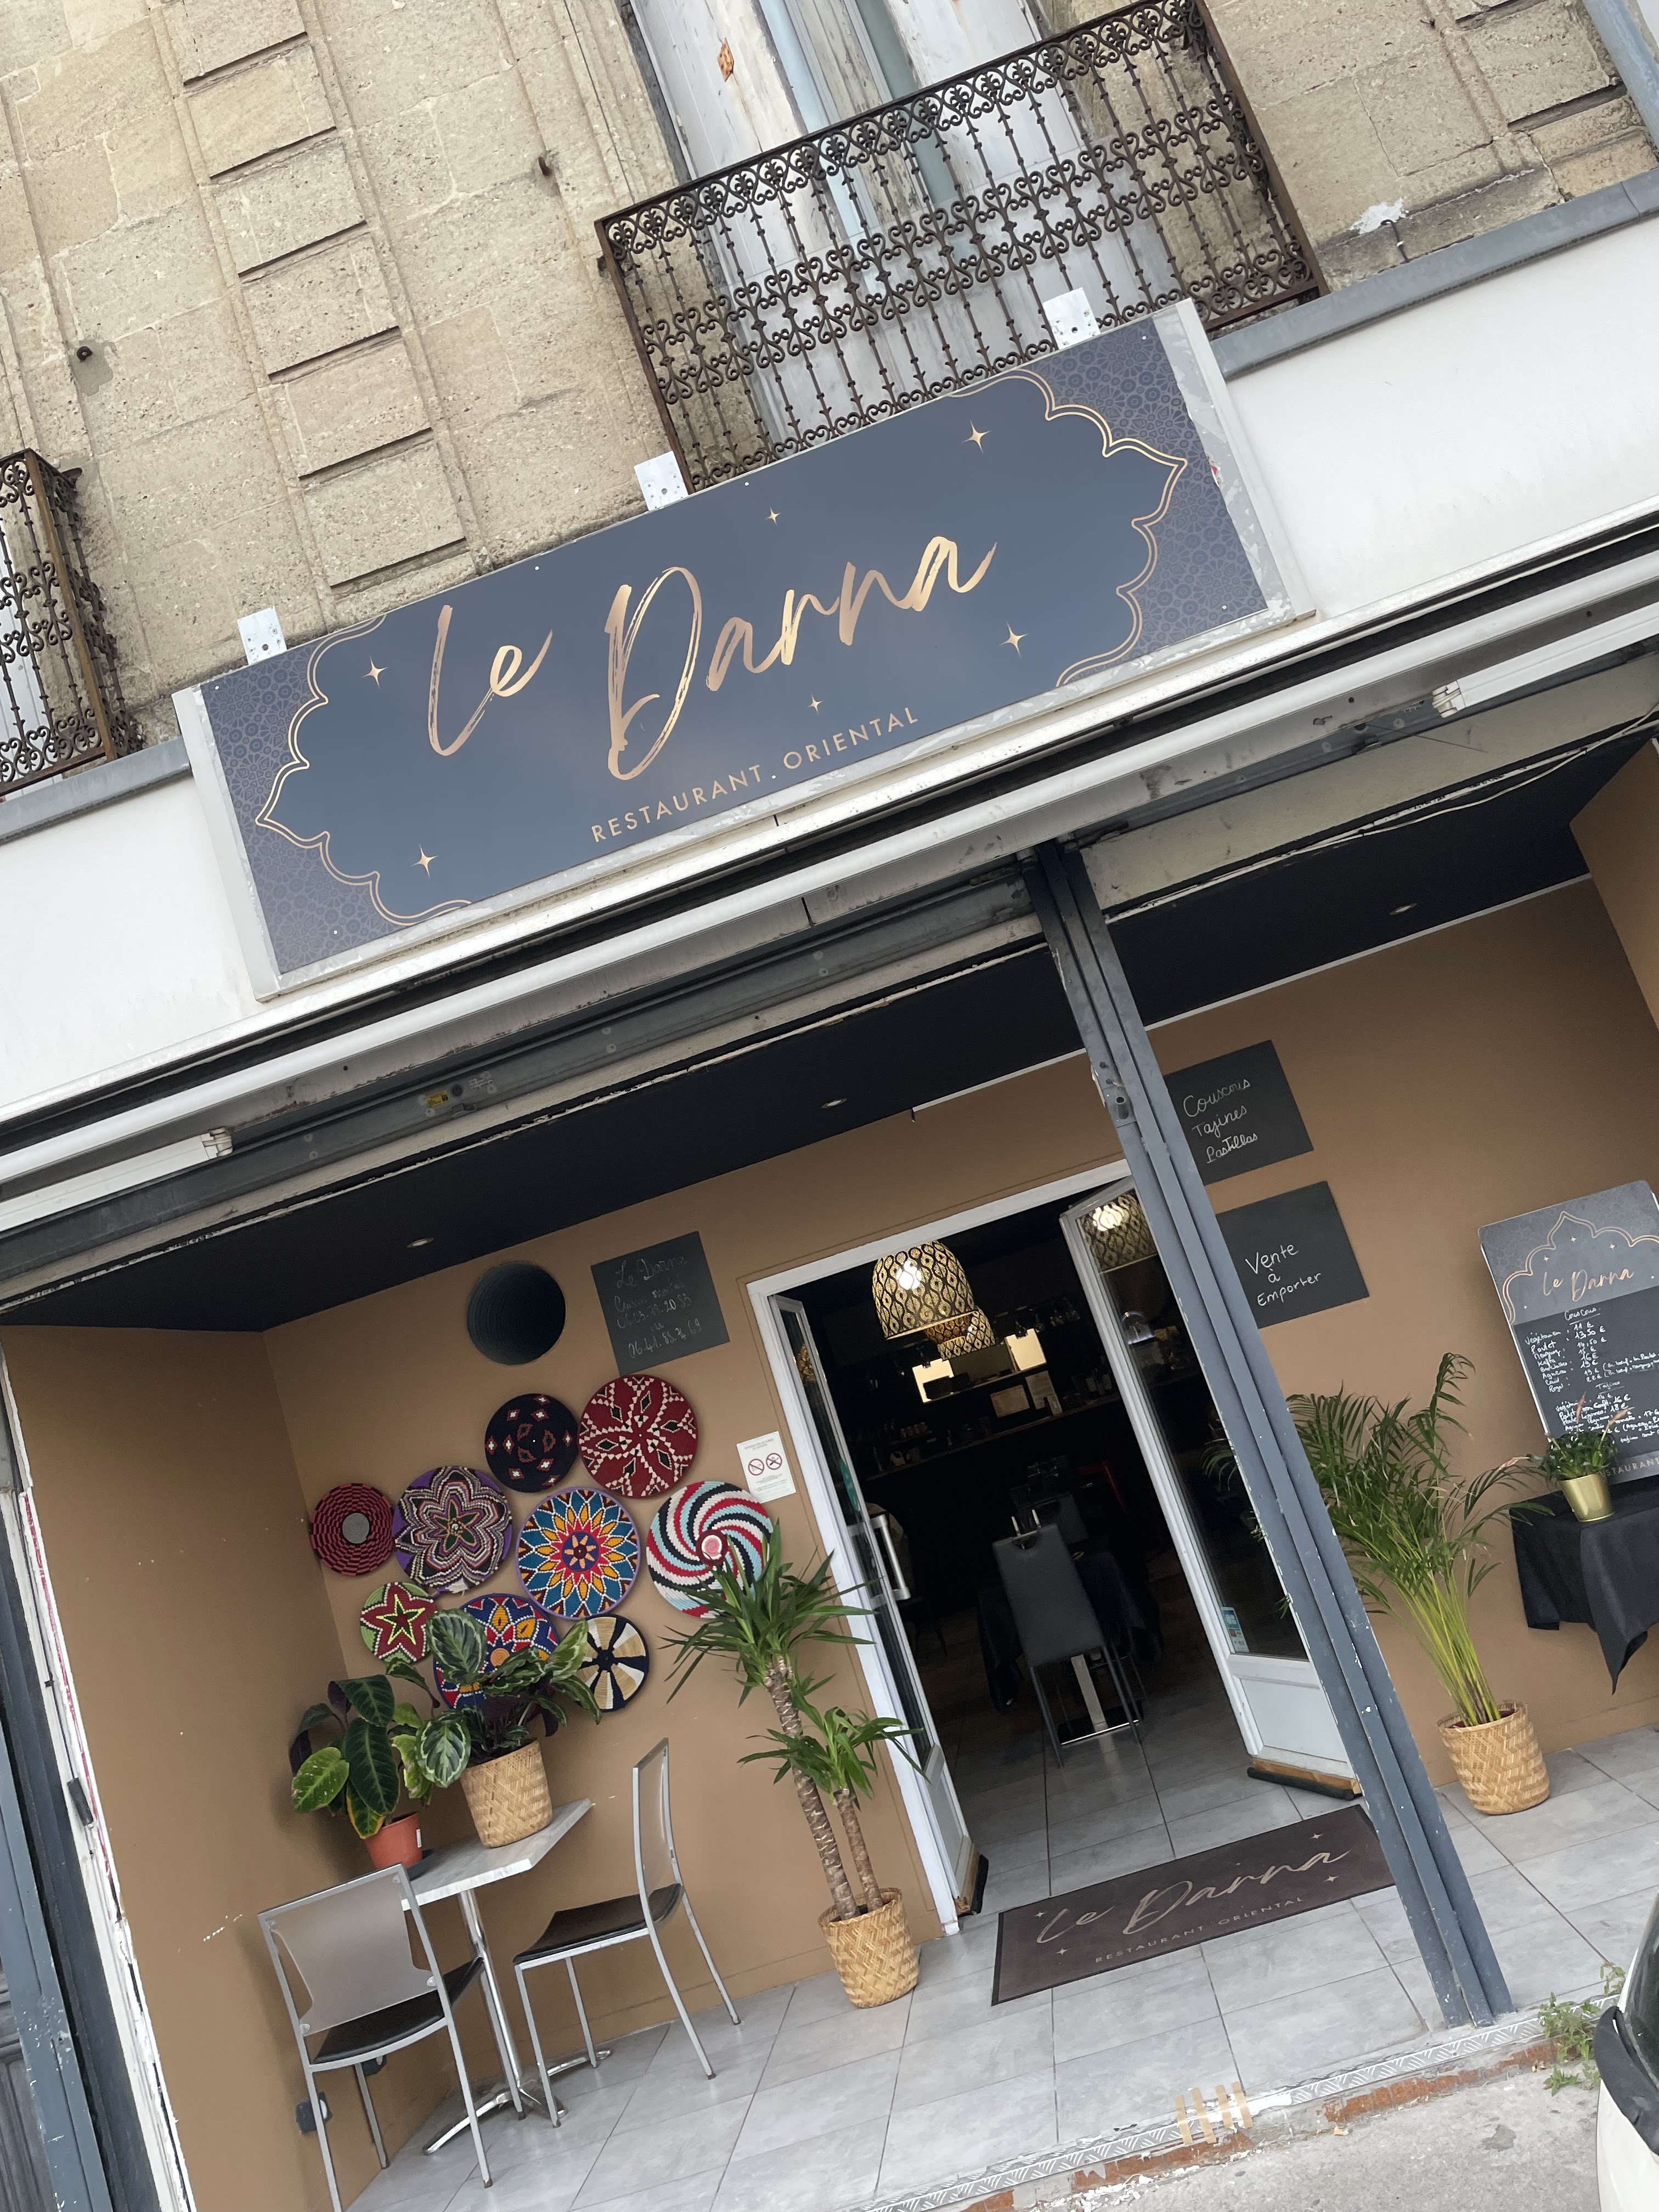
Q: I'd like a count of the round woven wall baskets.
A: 9